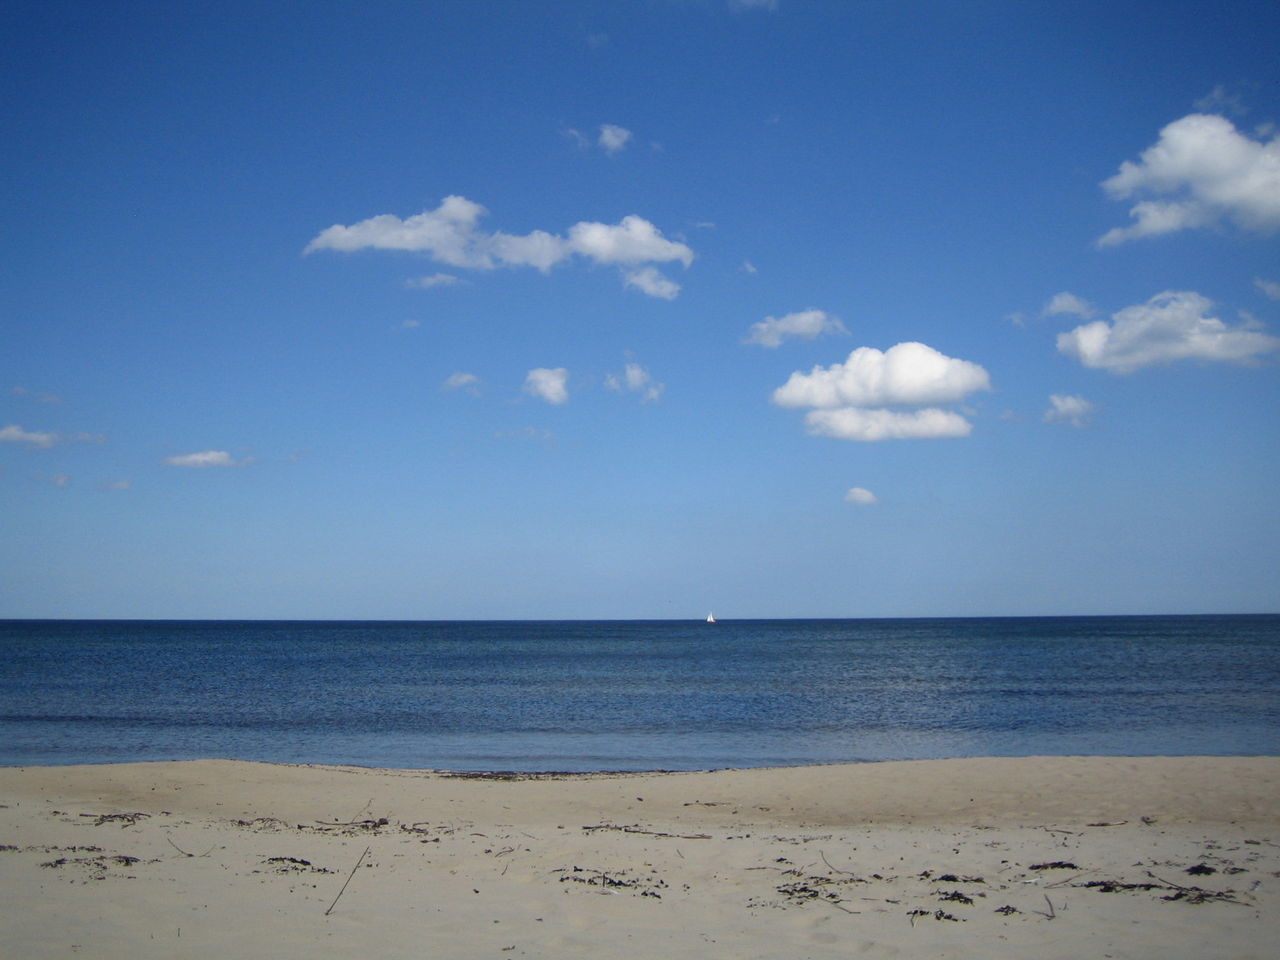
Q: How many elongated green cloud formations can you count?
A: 0